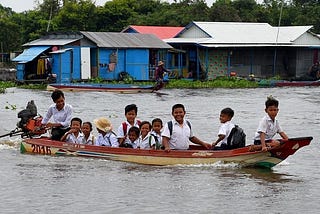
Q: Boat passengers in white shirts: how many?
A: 11